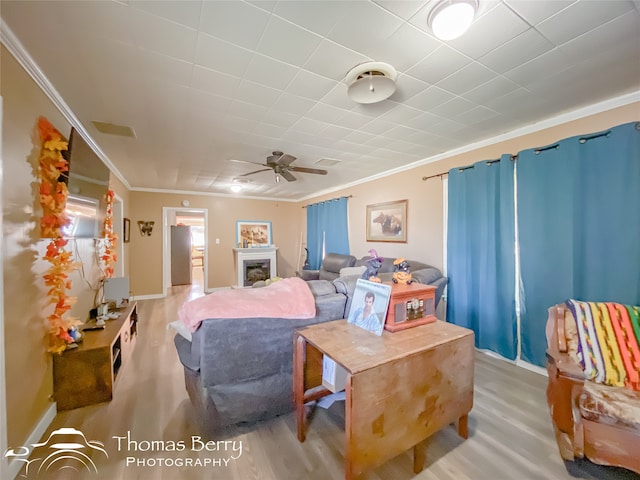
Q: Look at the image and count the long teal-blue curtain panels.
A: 4